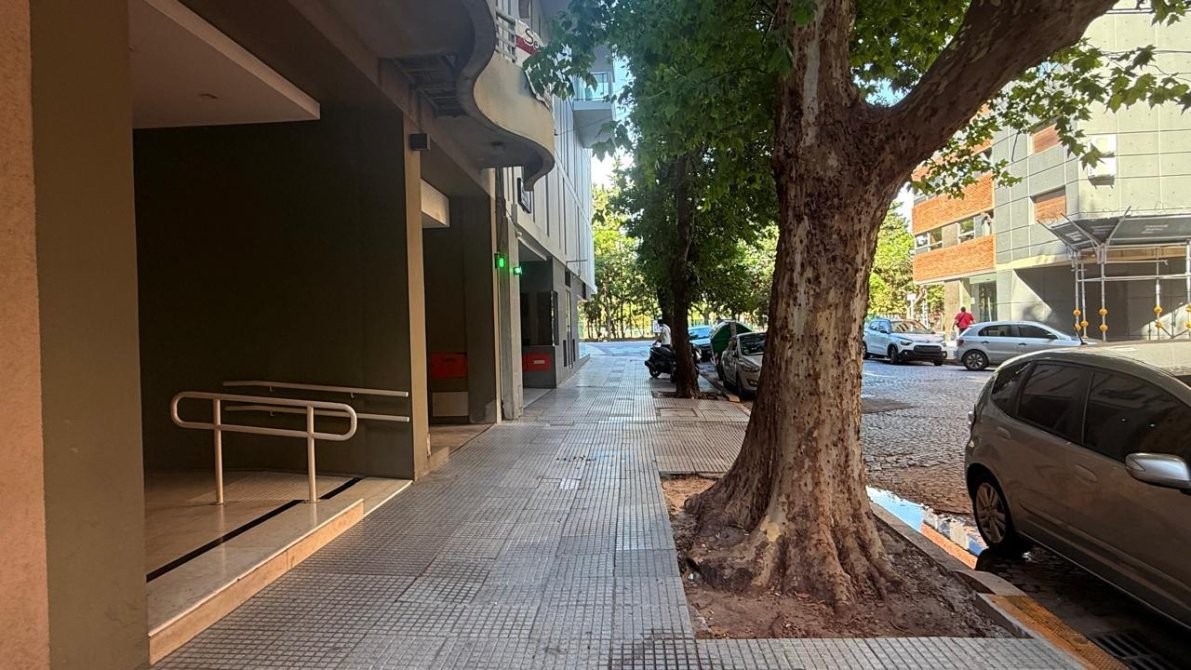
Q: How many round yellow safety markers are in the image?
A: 9